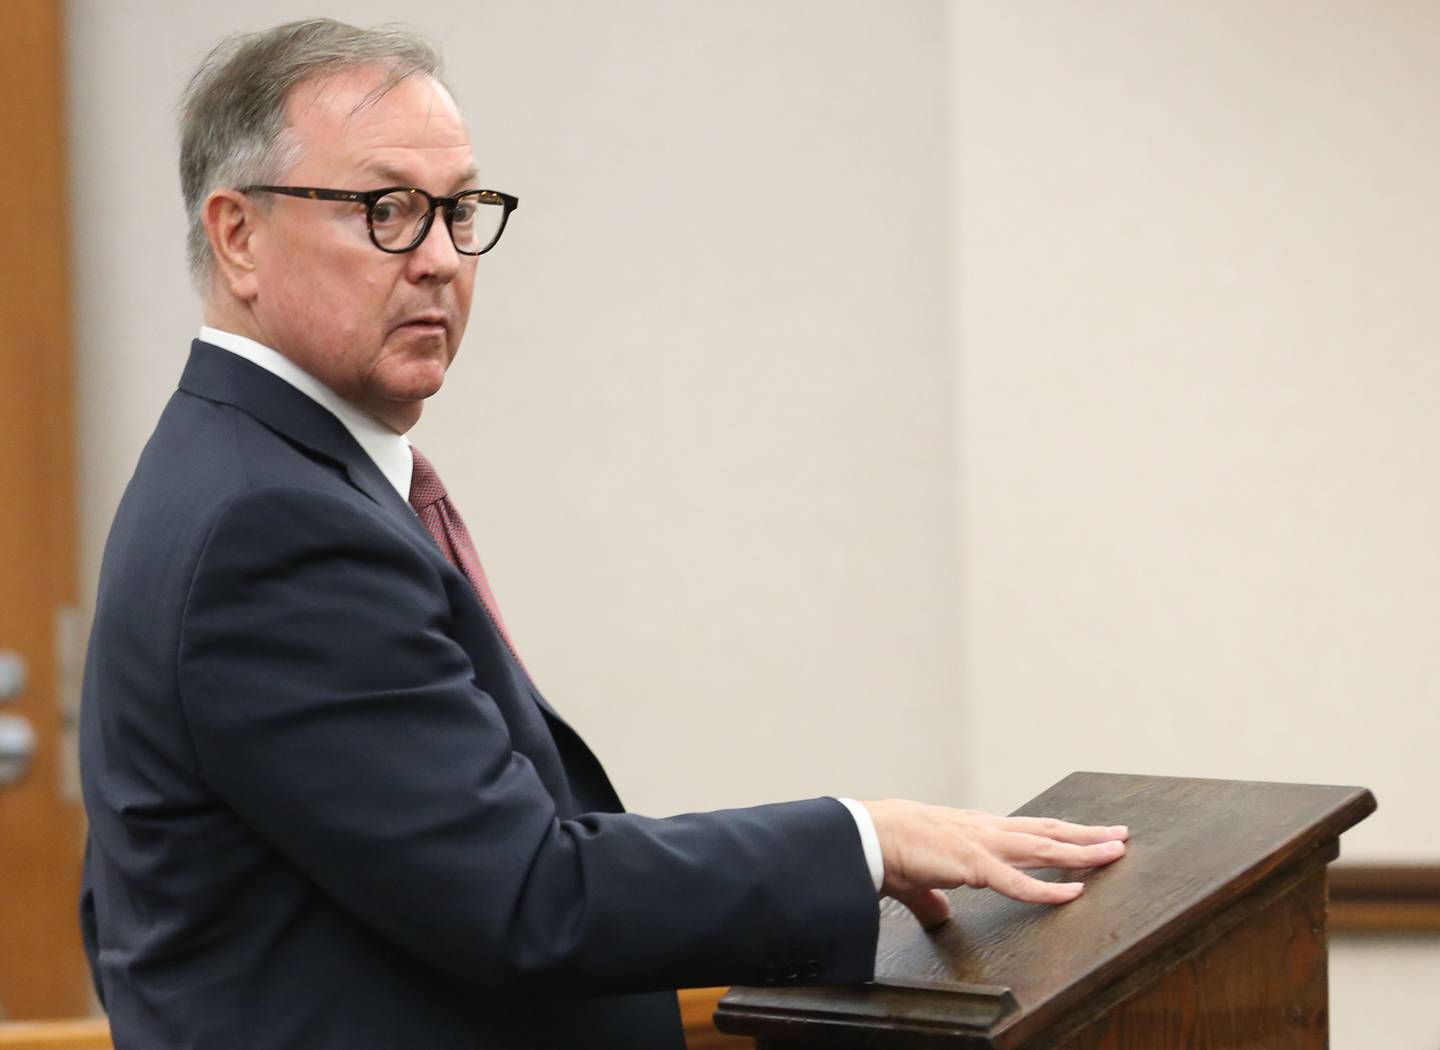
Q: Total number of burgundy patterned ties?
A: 1